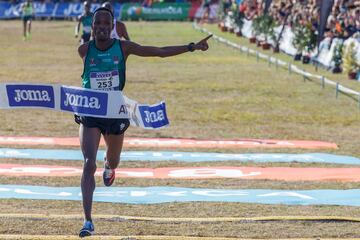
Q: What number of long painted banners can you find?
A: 4